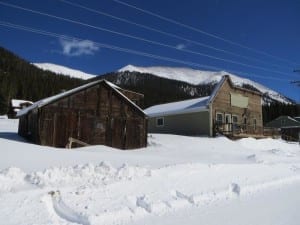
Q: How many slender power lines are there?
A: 5